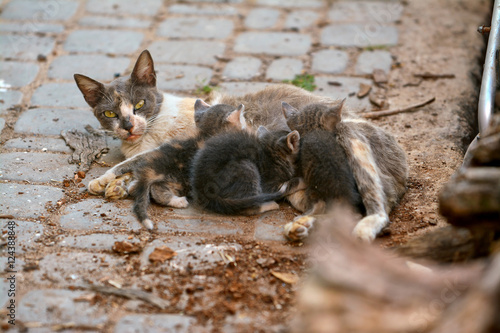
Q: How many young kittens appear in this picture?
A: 3